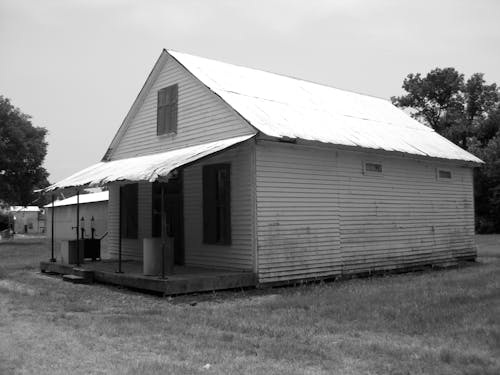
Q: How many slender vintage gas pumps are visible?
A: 2